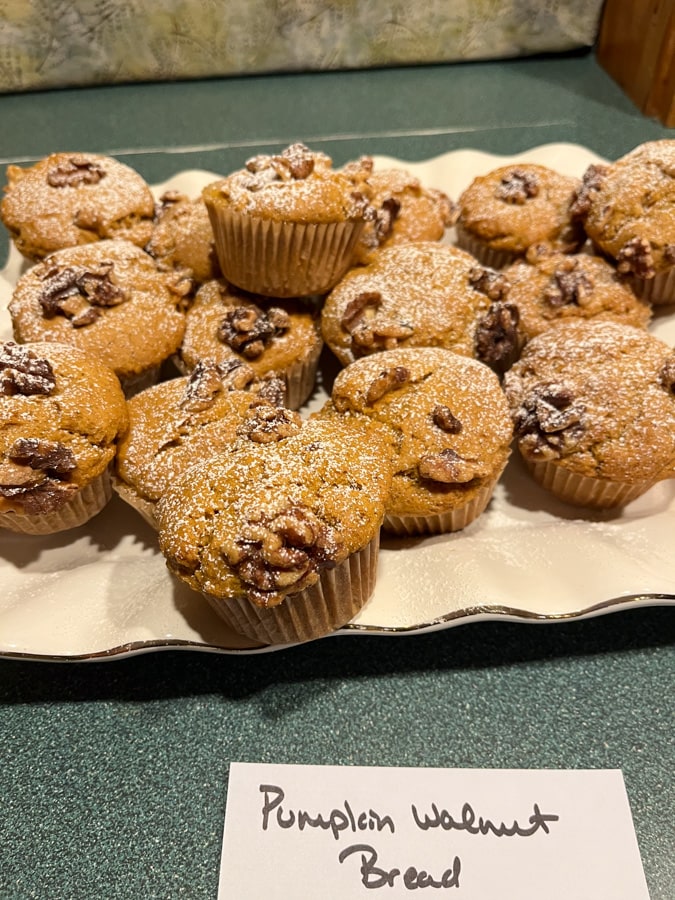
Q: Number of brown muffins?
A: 15